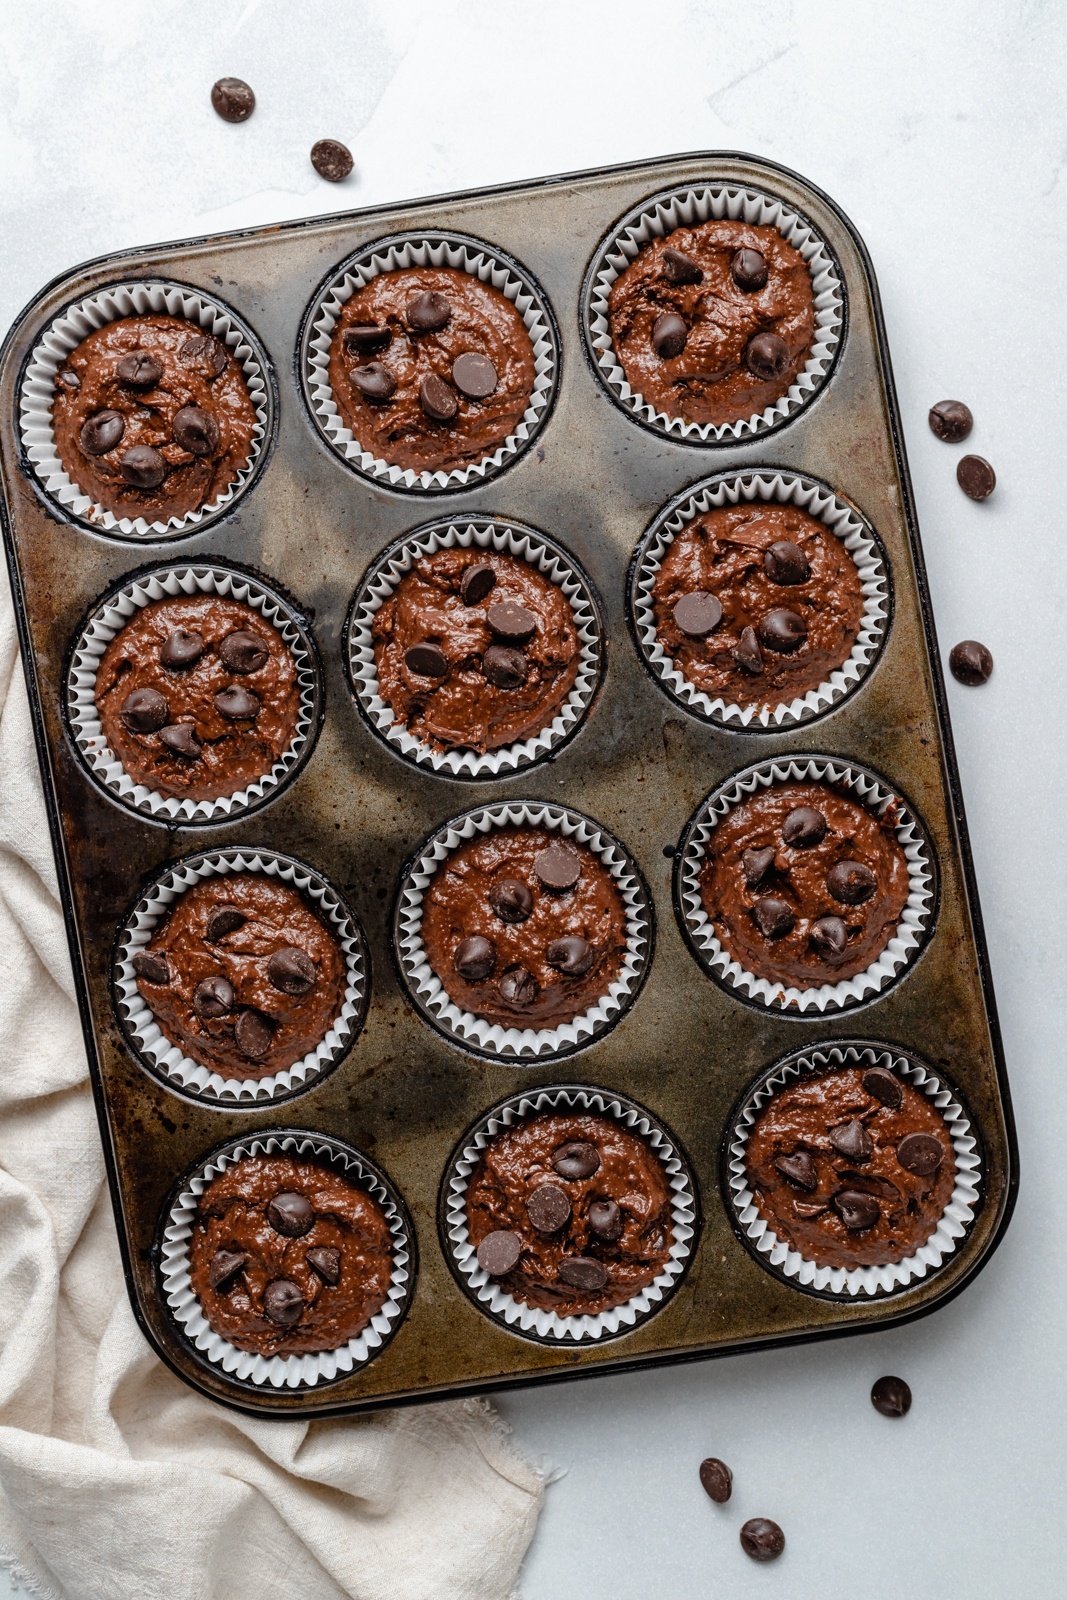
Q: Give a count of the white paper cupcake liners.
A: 12